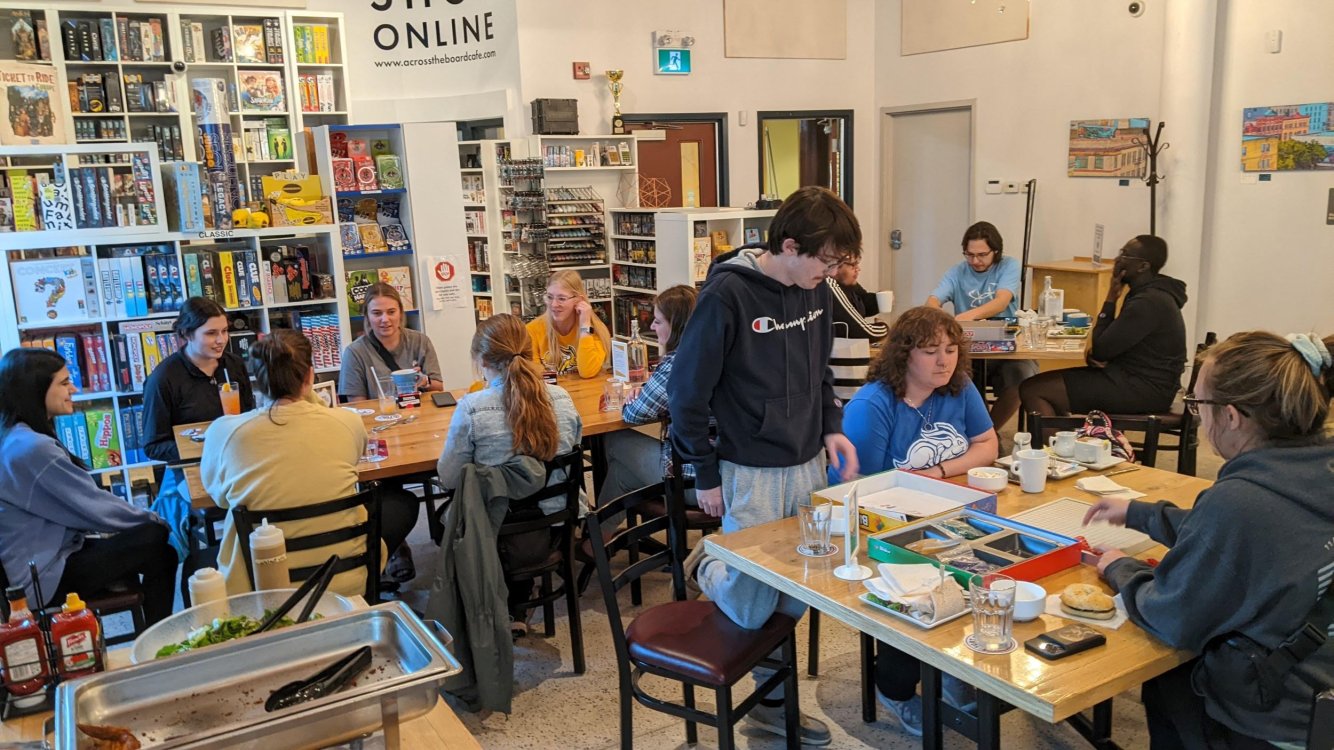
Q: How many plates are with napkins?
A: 1